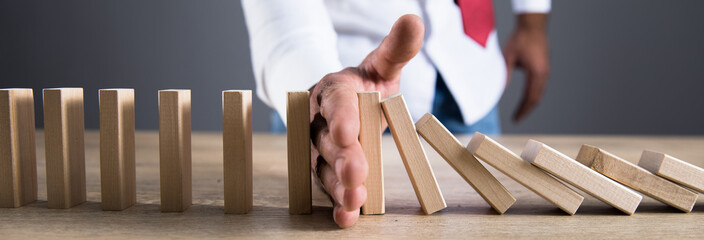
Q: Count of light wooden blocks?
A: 13